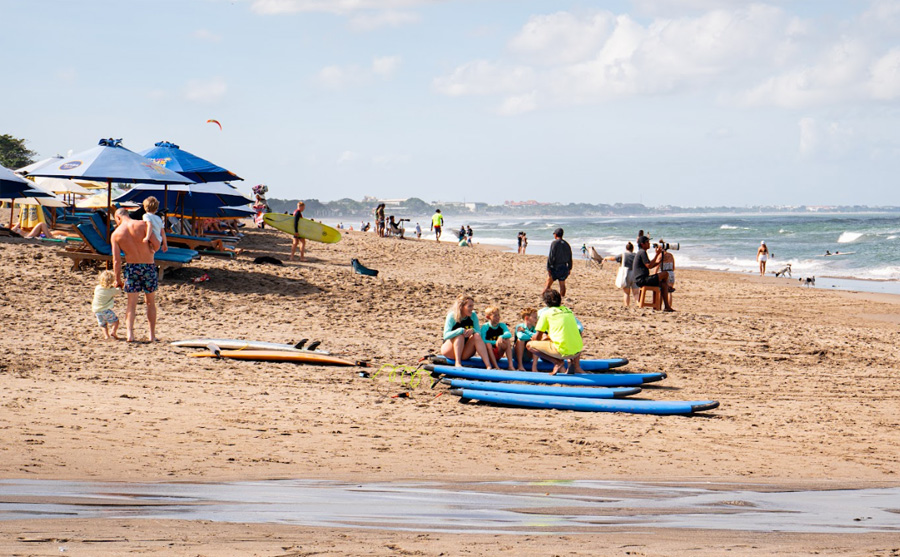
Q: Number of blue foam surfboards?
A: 4